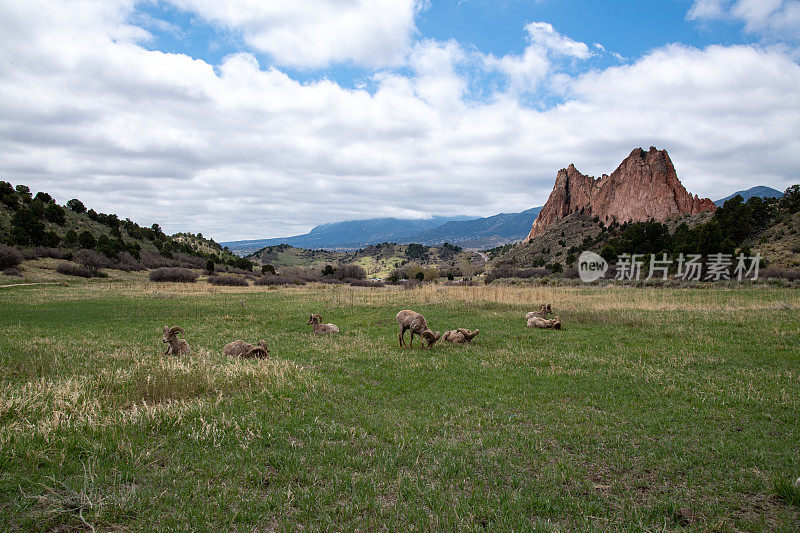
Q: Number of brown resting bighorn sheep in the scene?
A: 6